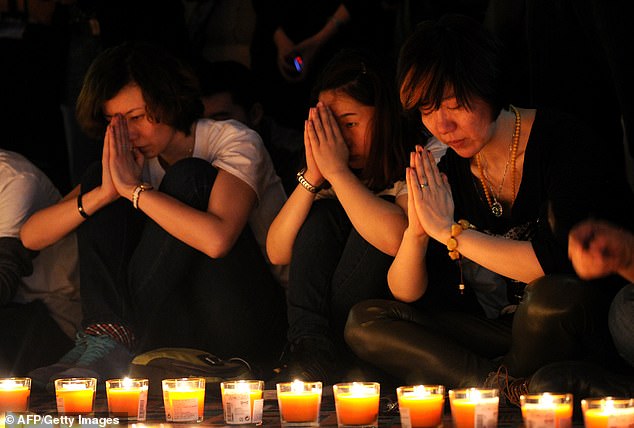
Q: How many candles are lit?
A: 11